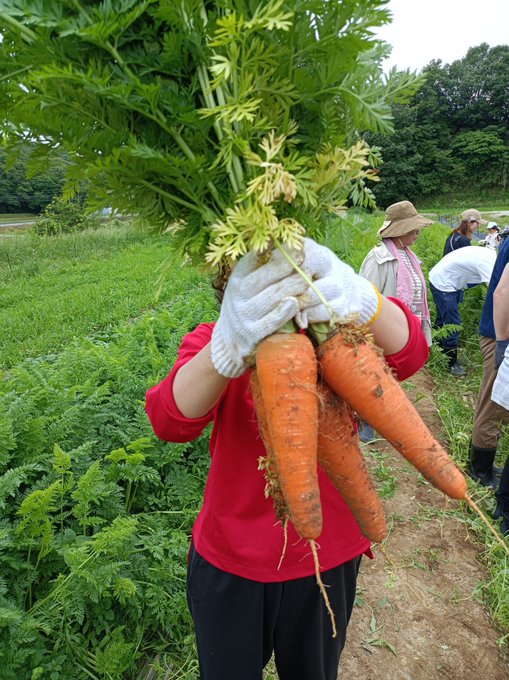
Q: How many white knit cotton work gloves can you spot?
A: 2